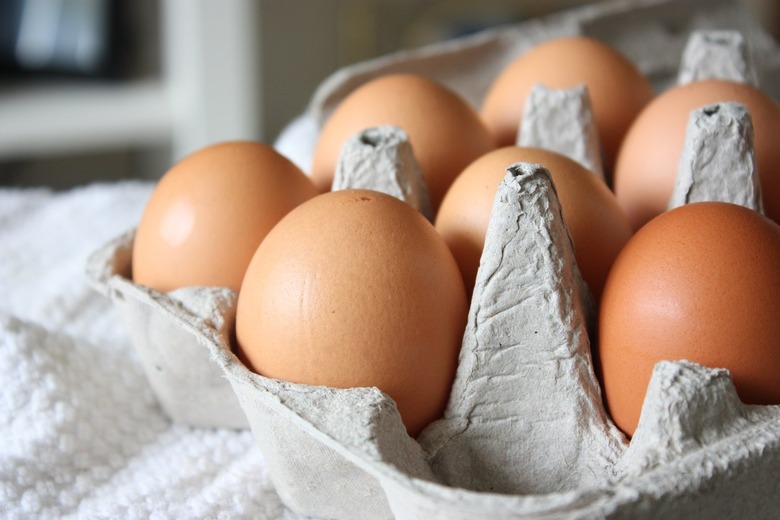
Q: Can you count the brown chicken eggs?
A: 7